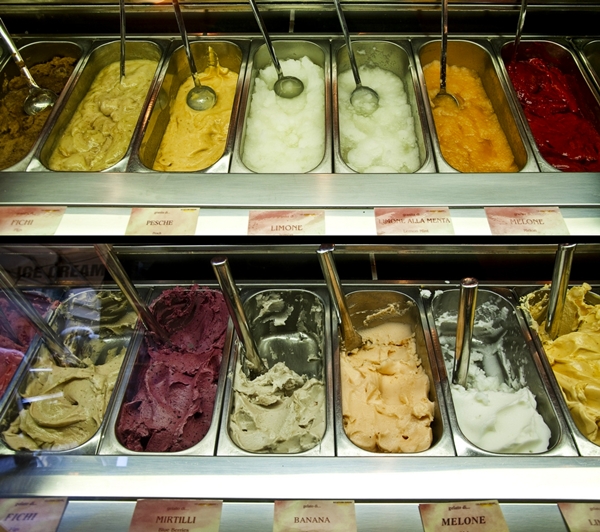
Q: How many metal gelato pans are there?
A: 14